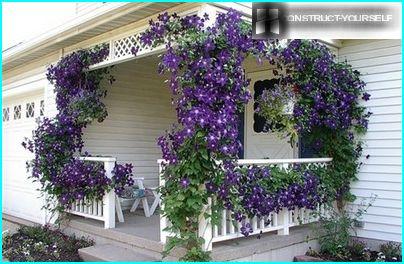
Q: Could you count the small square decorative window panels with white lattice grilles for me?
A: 4